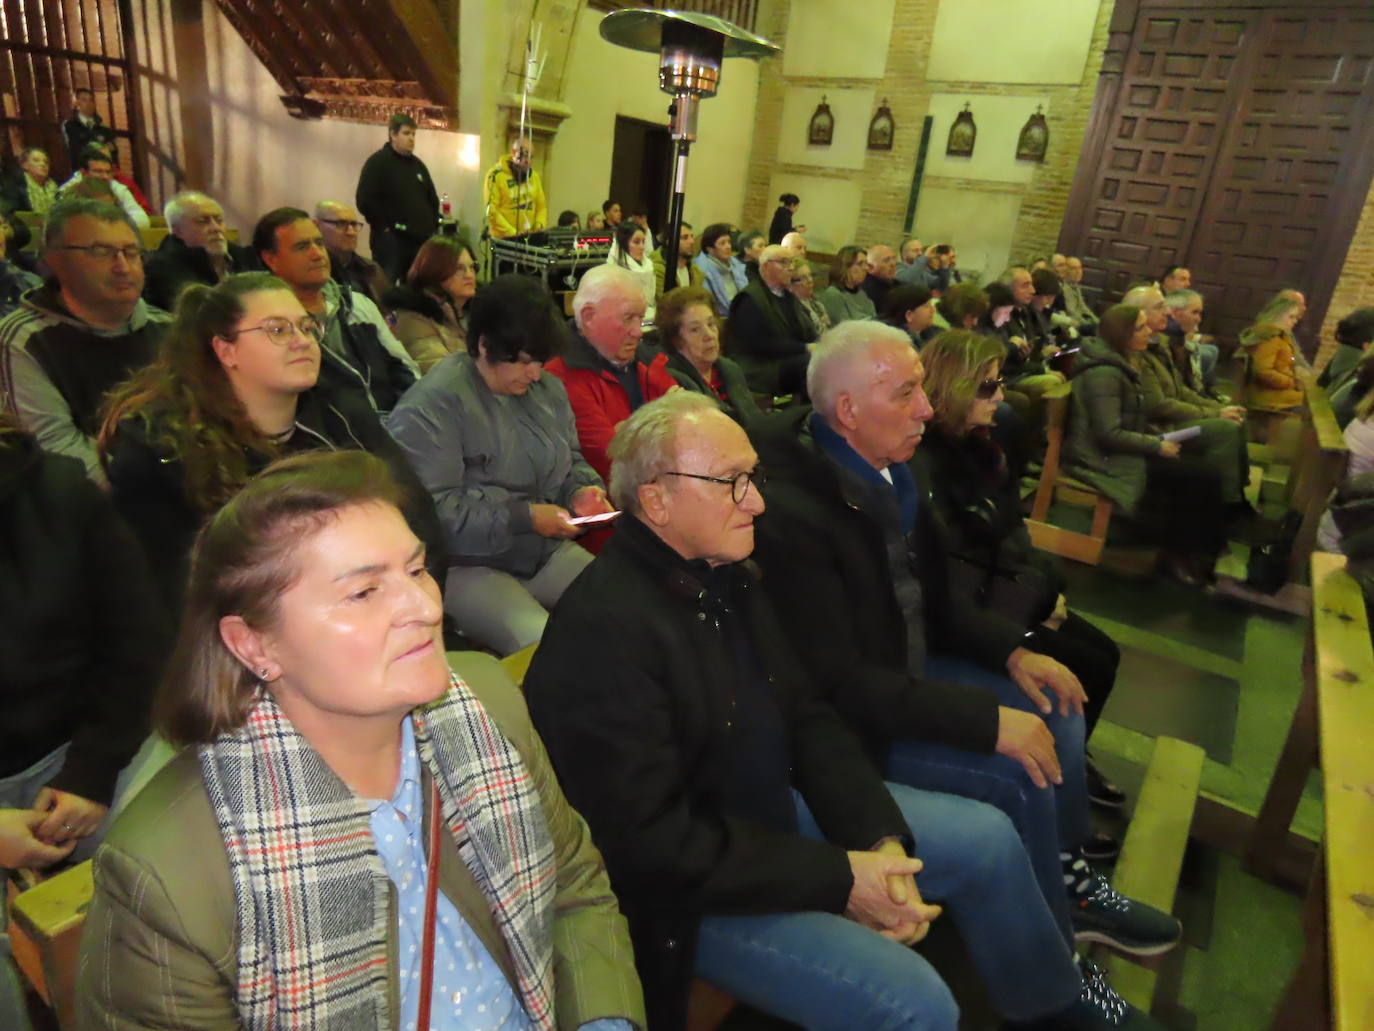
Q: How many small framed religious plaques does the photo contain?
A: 4